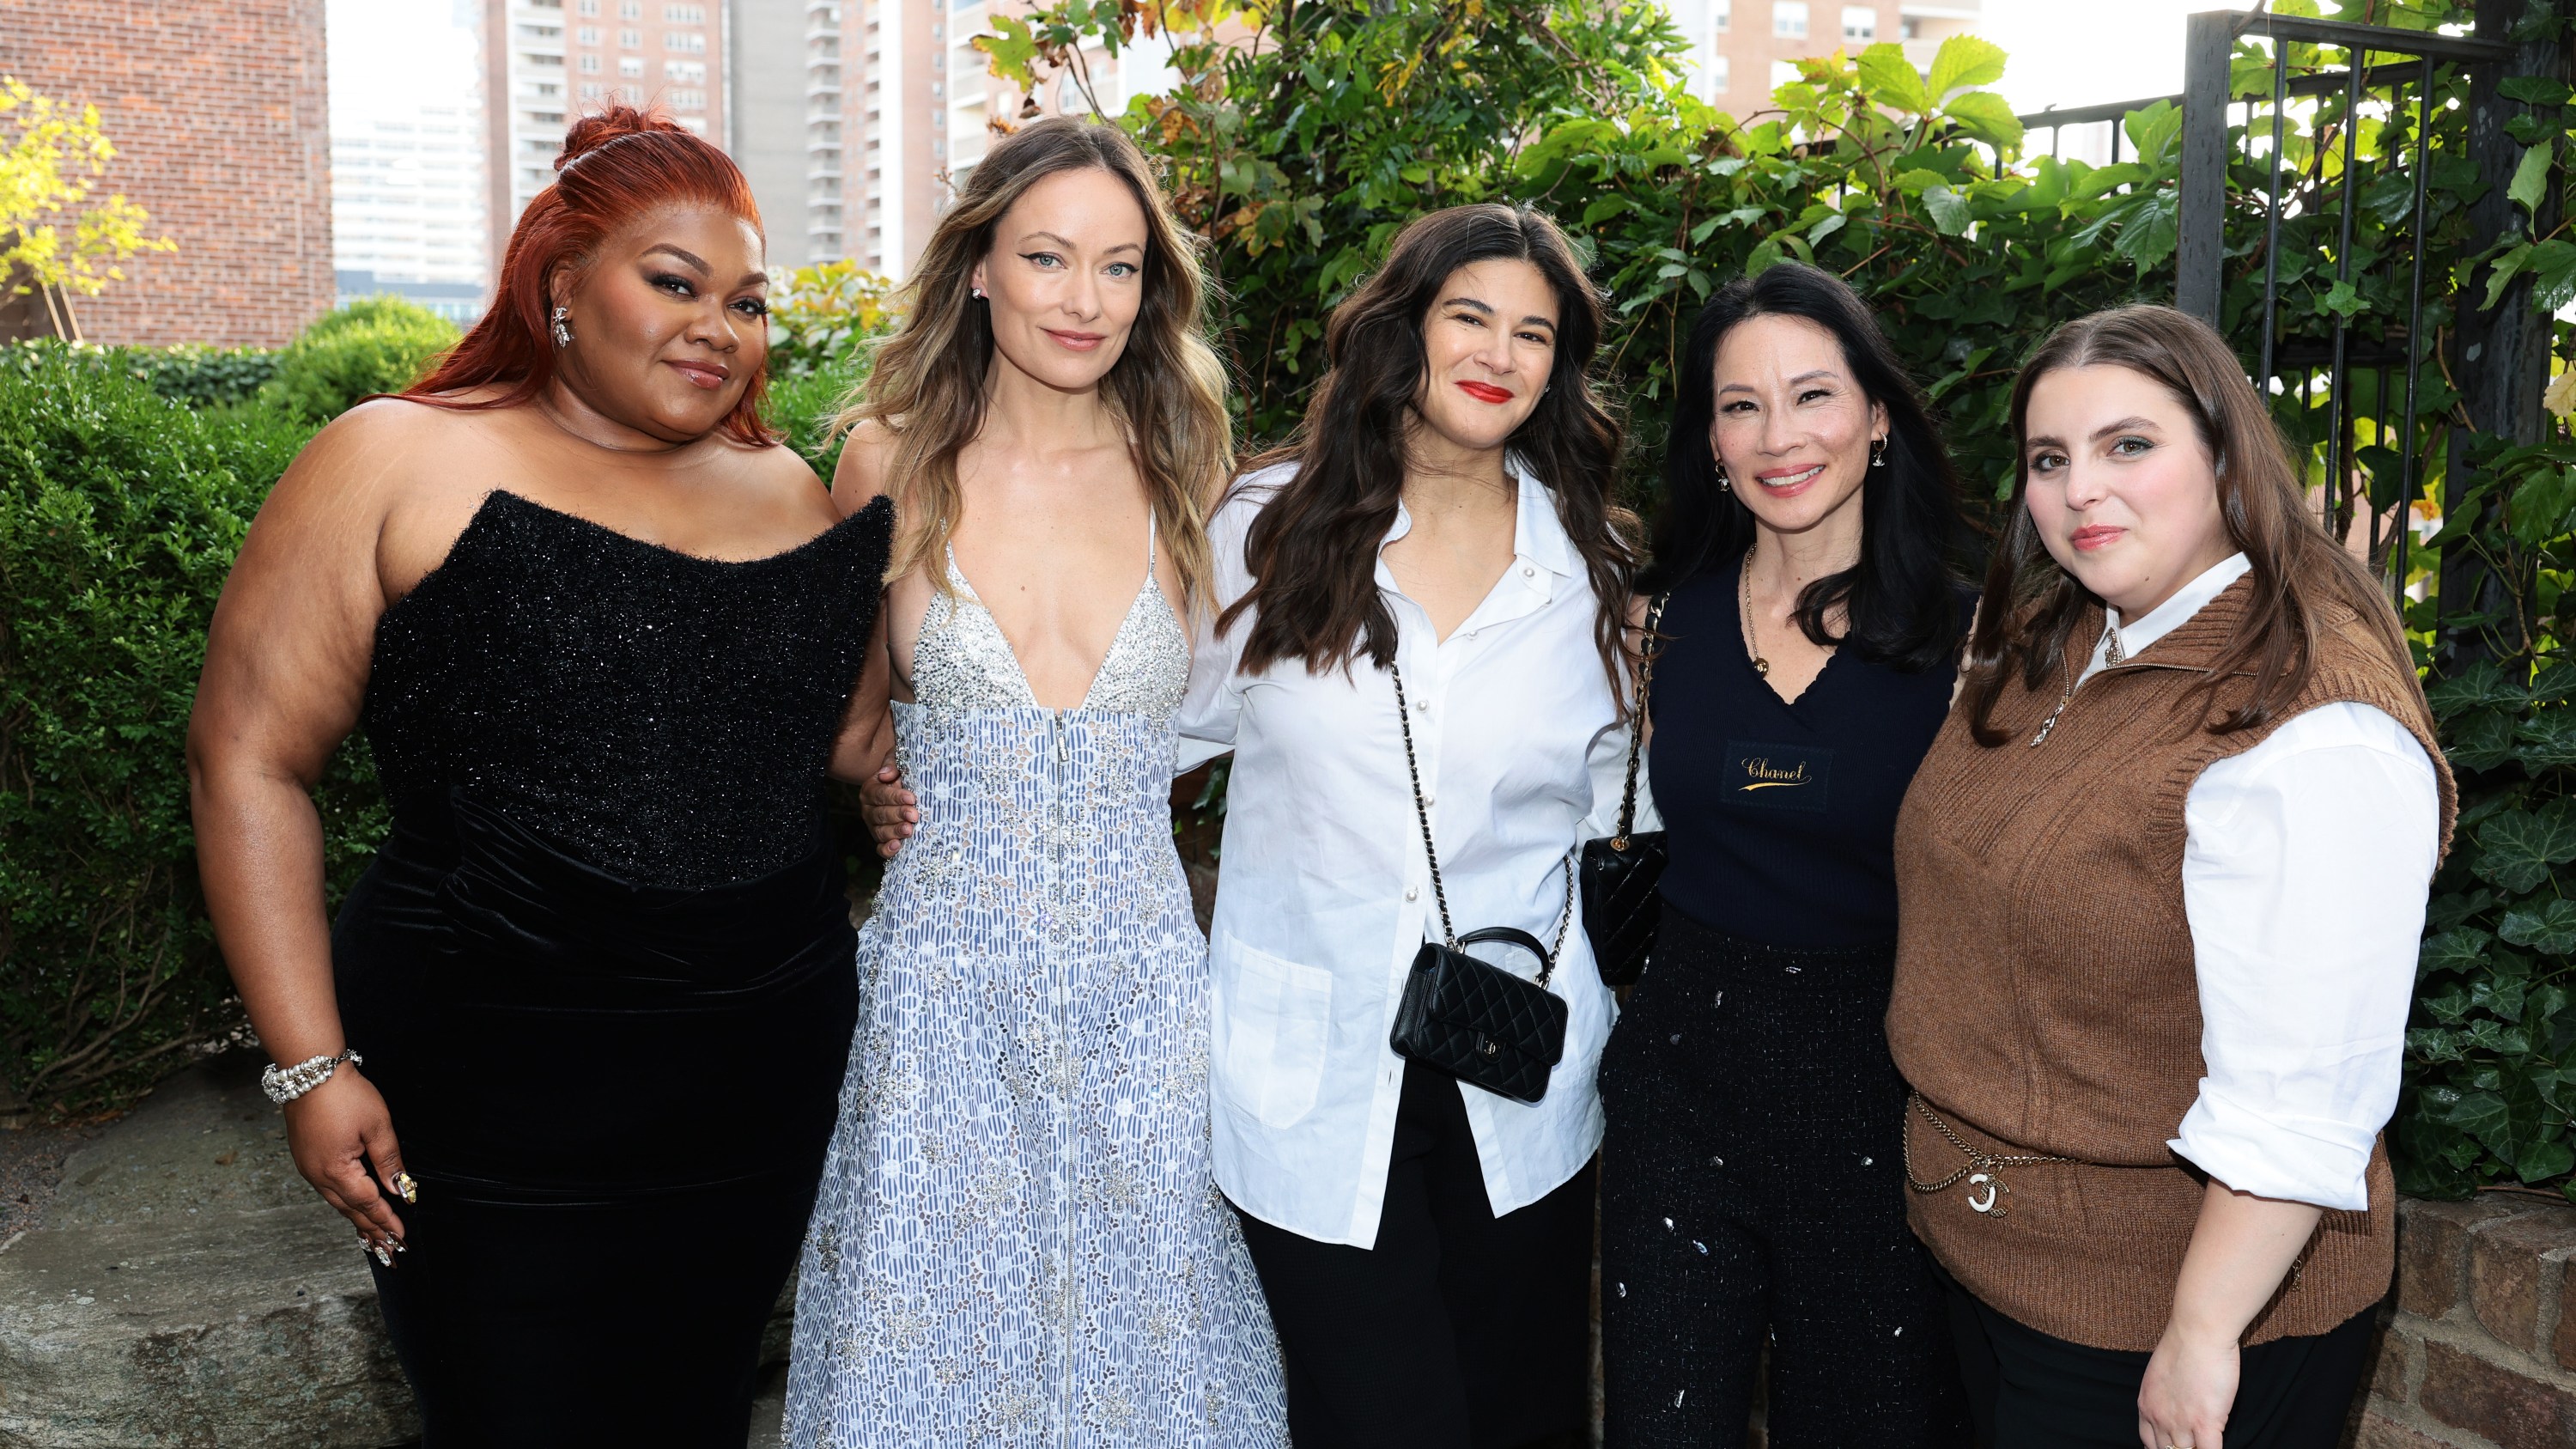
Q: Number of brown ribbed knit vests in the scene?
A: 1